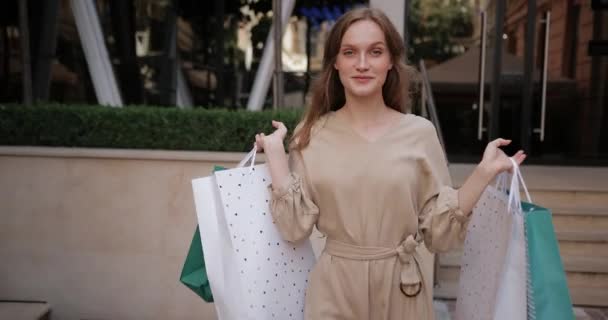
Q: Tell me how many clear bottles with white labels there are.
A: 0